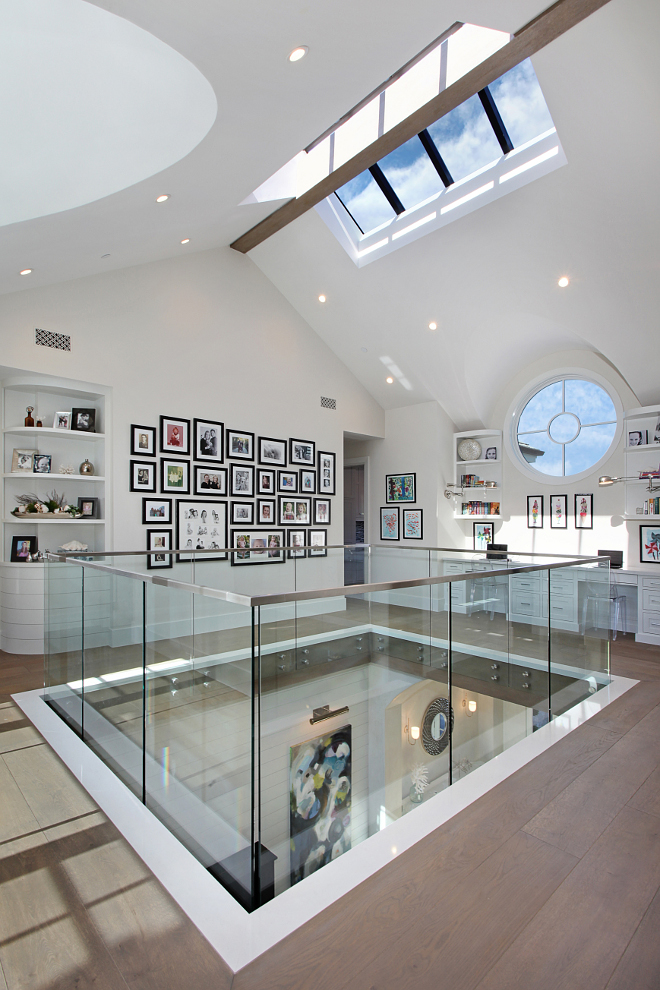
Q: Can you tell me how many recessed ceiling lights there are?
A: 8